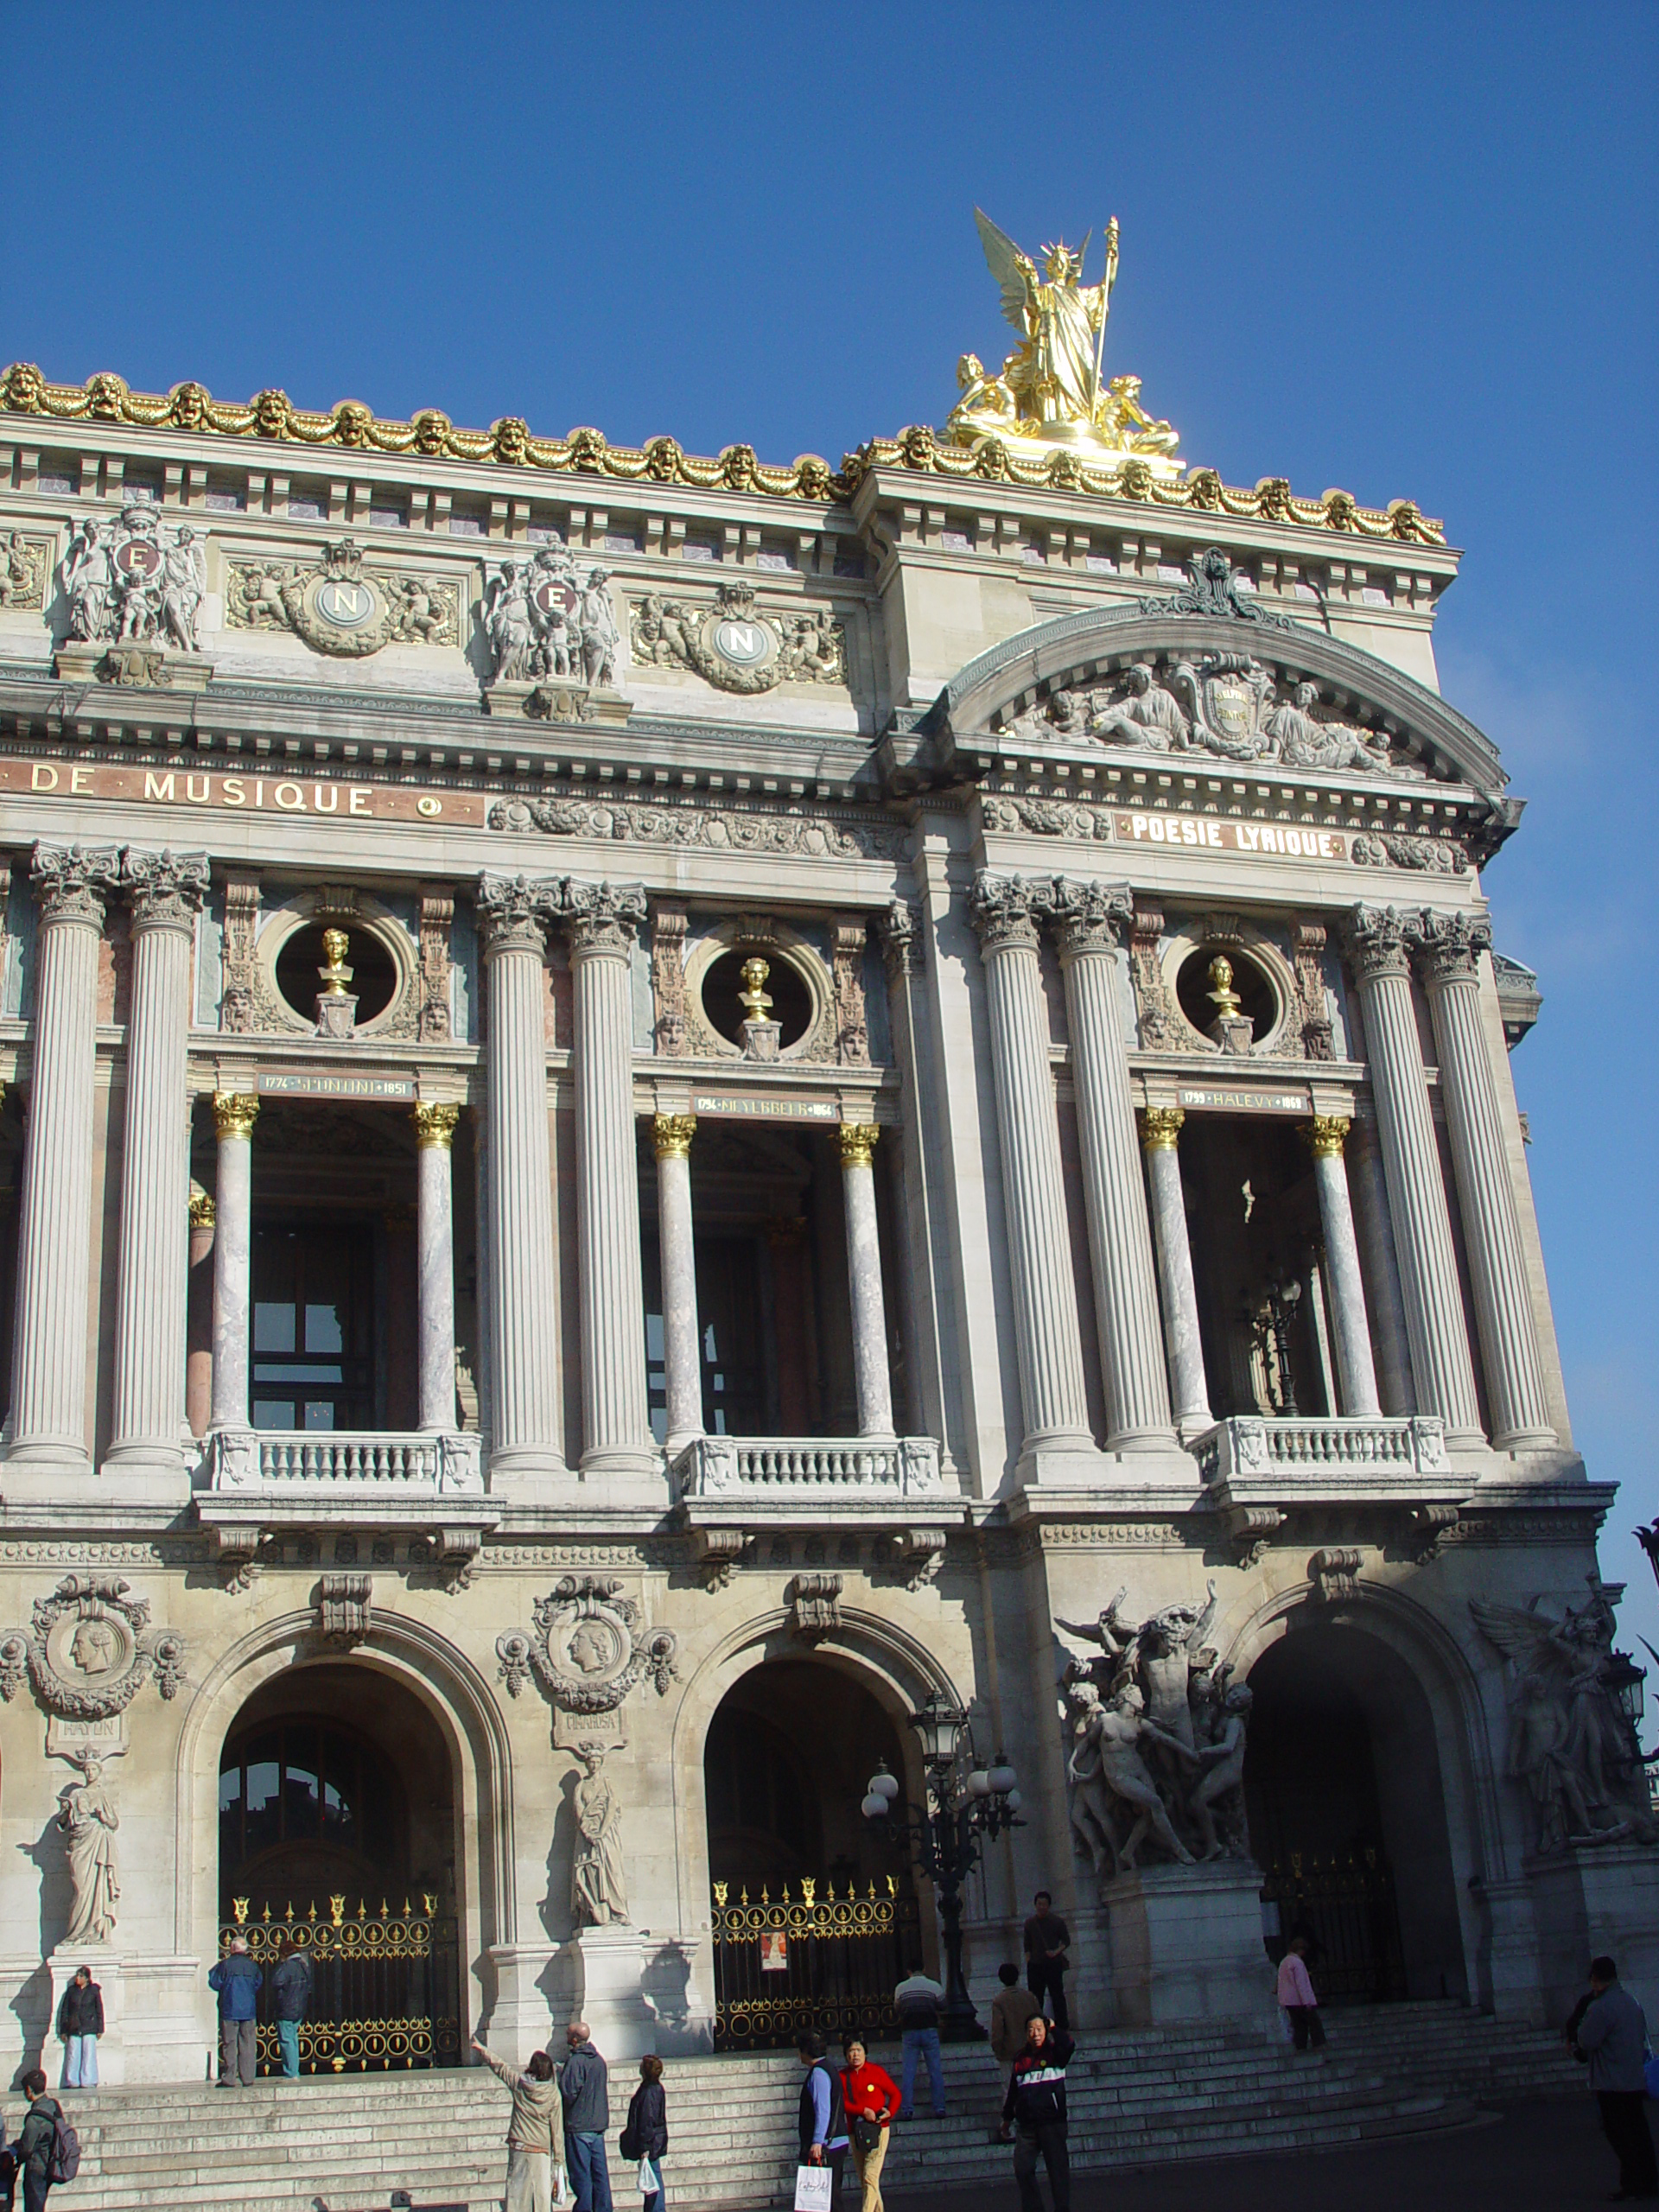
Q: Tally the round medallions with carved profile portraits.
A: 2